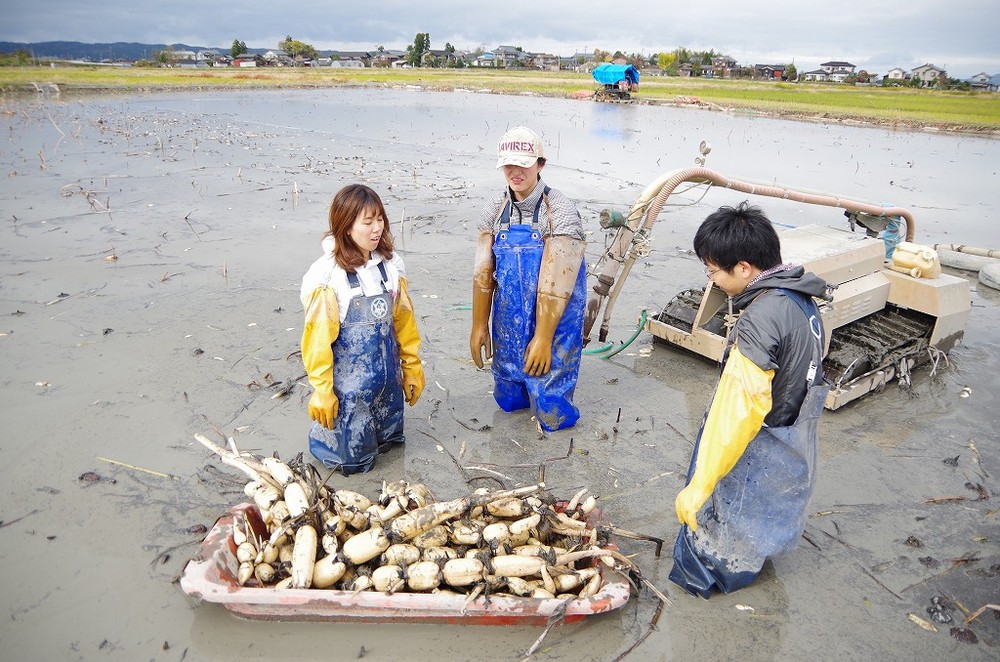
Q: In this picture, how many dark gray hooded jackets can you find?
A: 1